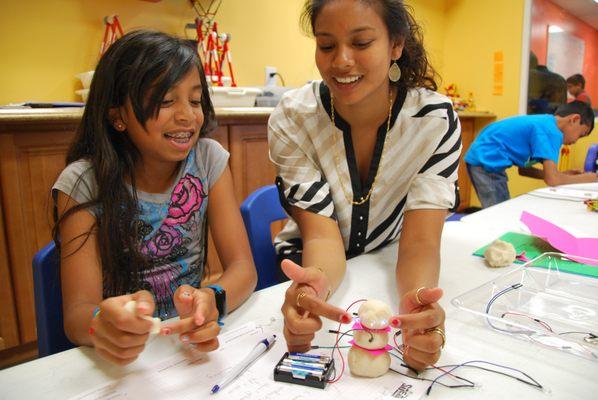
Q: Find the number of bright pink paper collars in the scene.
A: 2